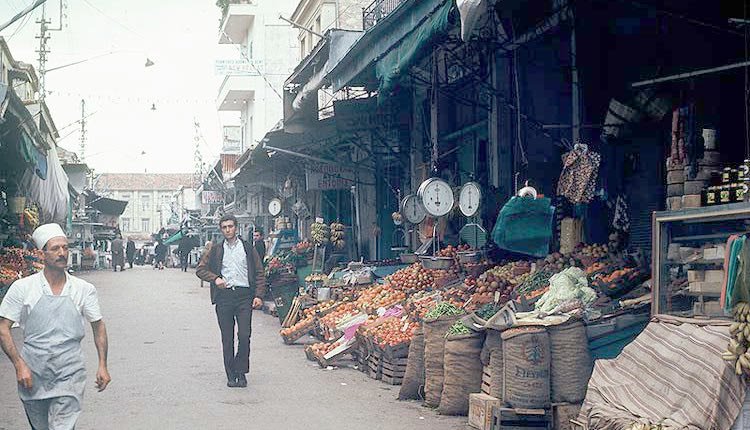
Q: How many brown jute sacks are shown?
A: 6